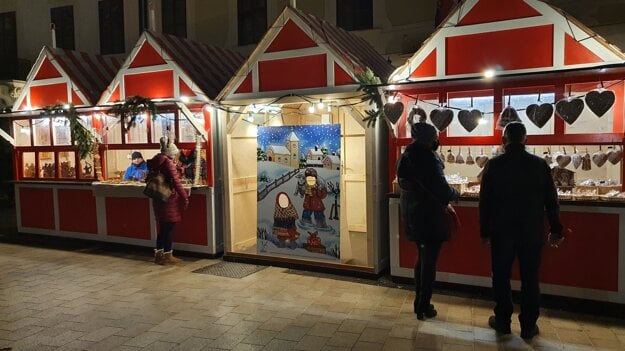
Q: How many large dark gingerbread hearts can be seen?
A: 6